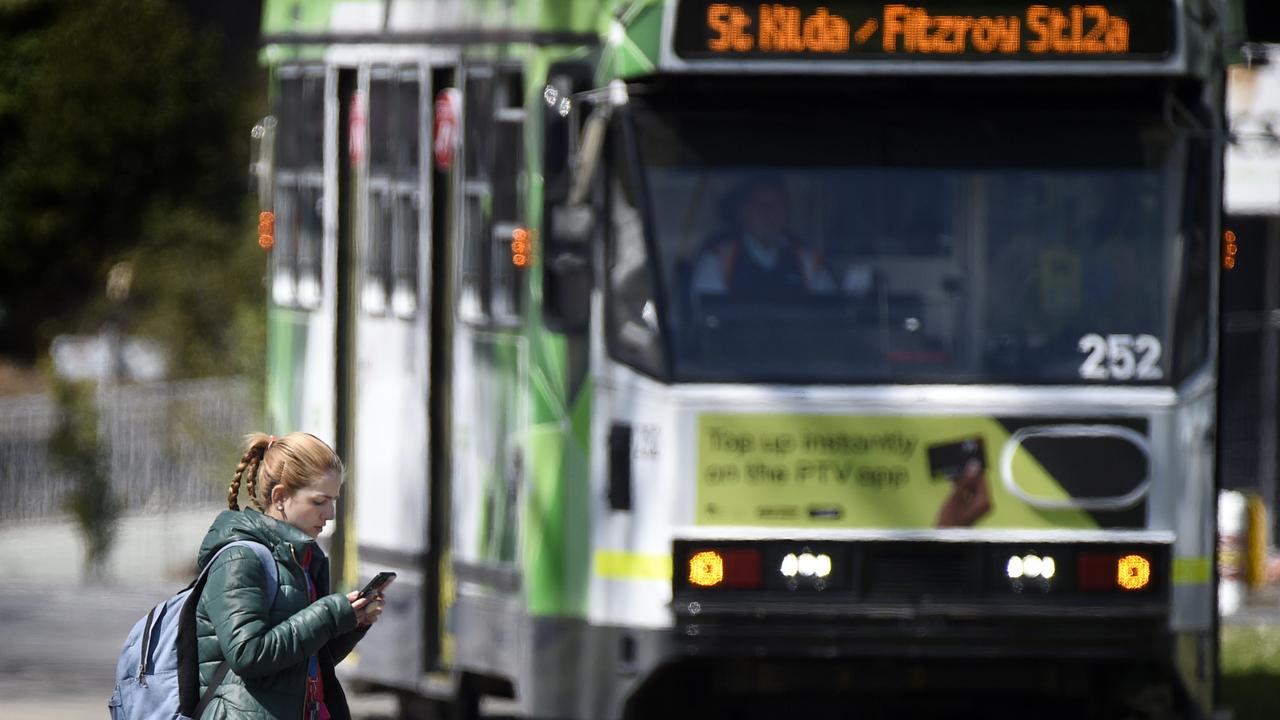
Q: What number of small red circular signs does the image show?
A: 2